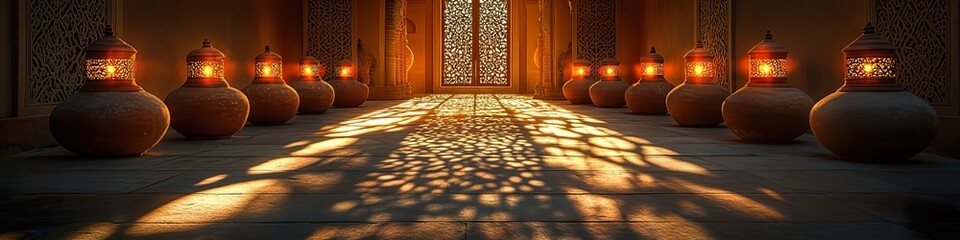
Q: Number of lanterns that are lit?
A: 11